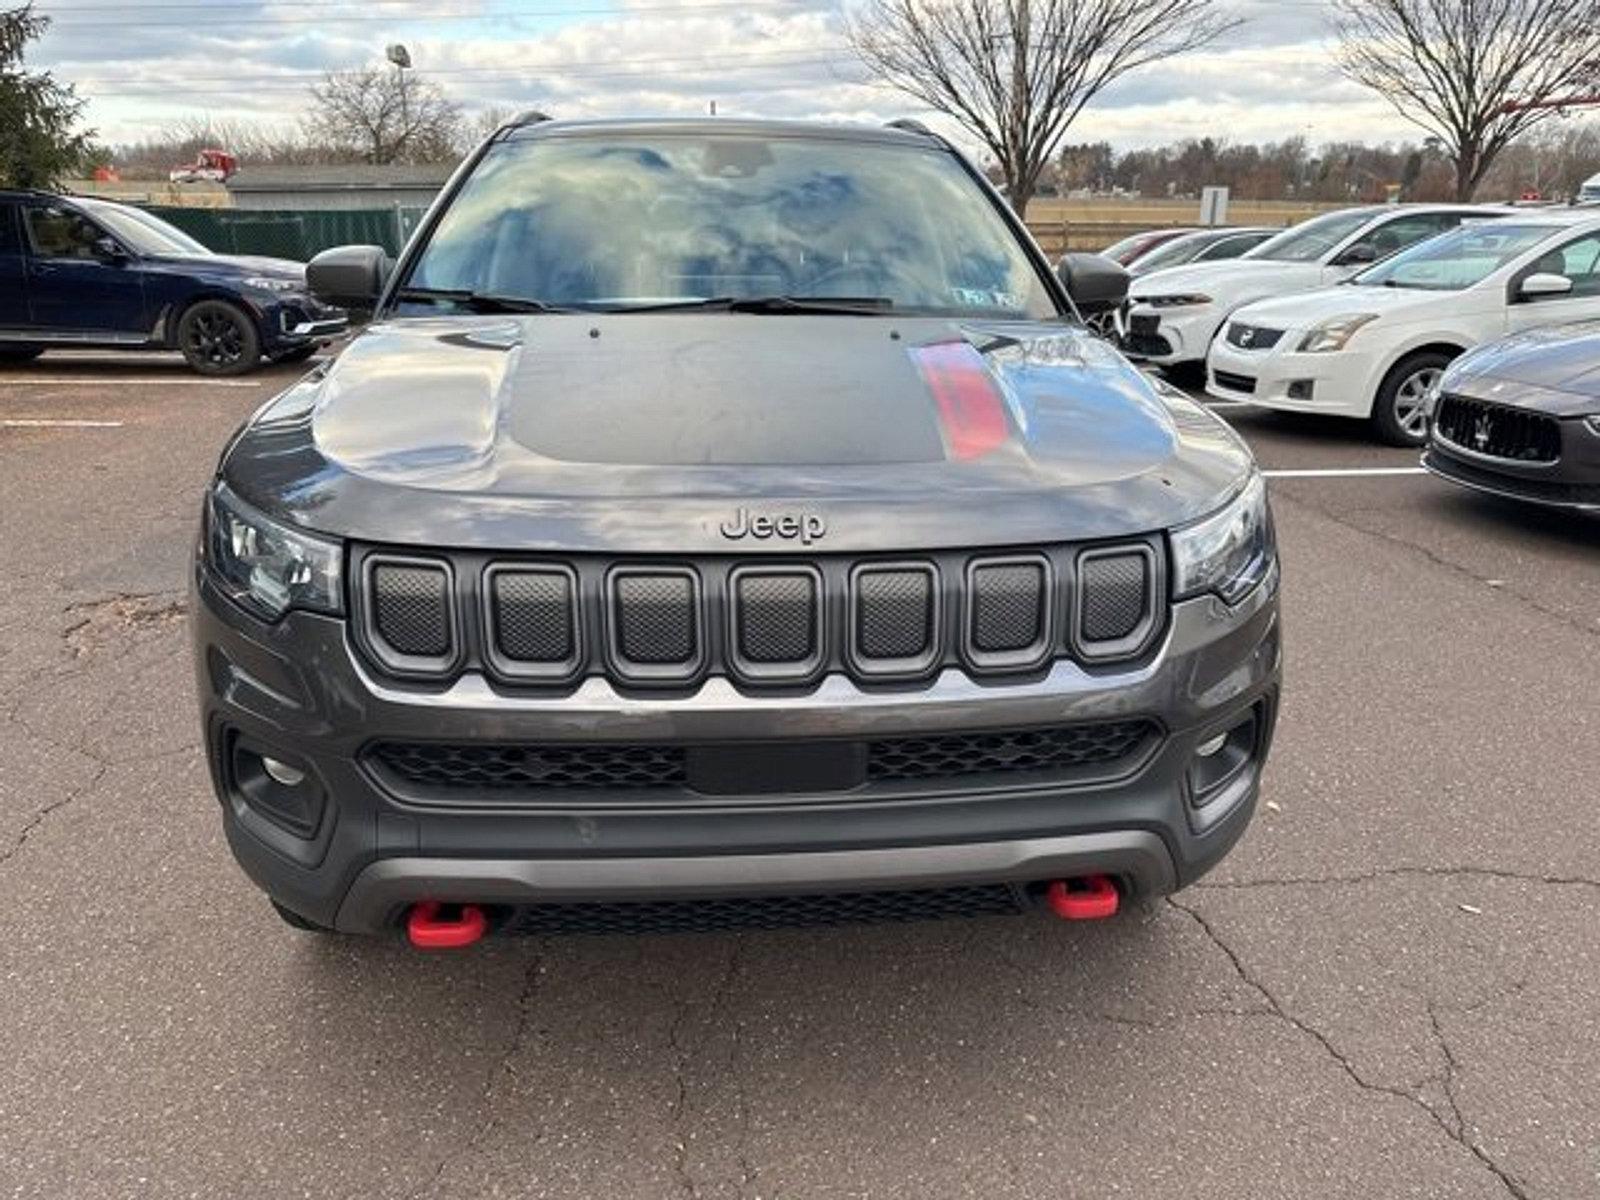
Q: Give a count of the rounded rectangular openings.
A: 7